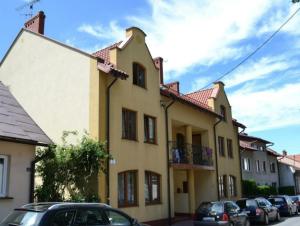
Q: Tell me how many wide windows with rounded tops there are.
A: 4